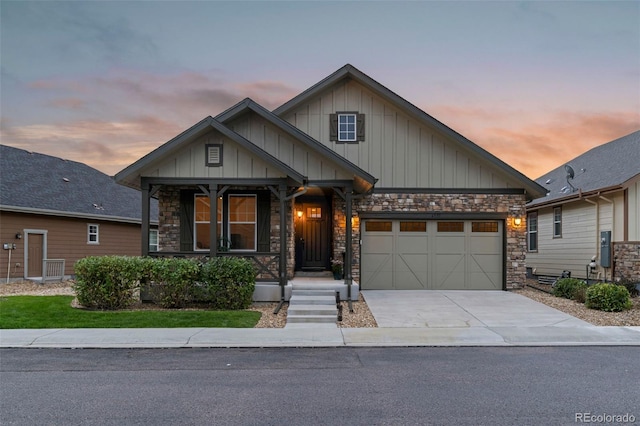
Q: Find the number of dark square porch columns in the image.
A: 4